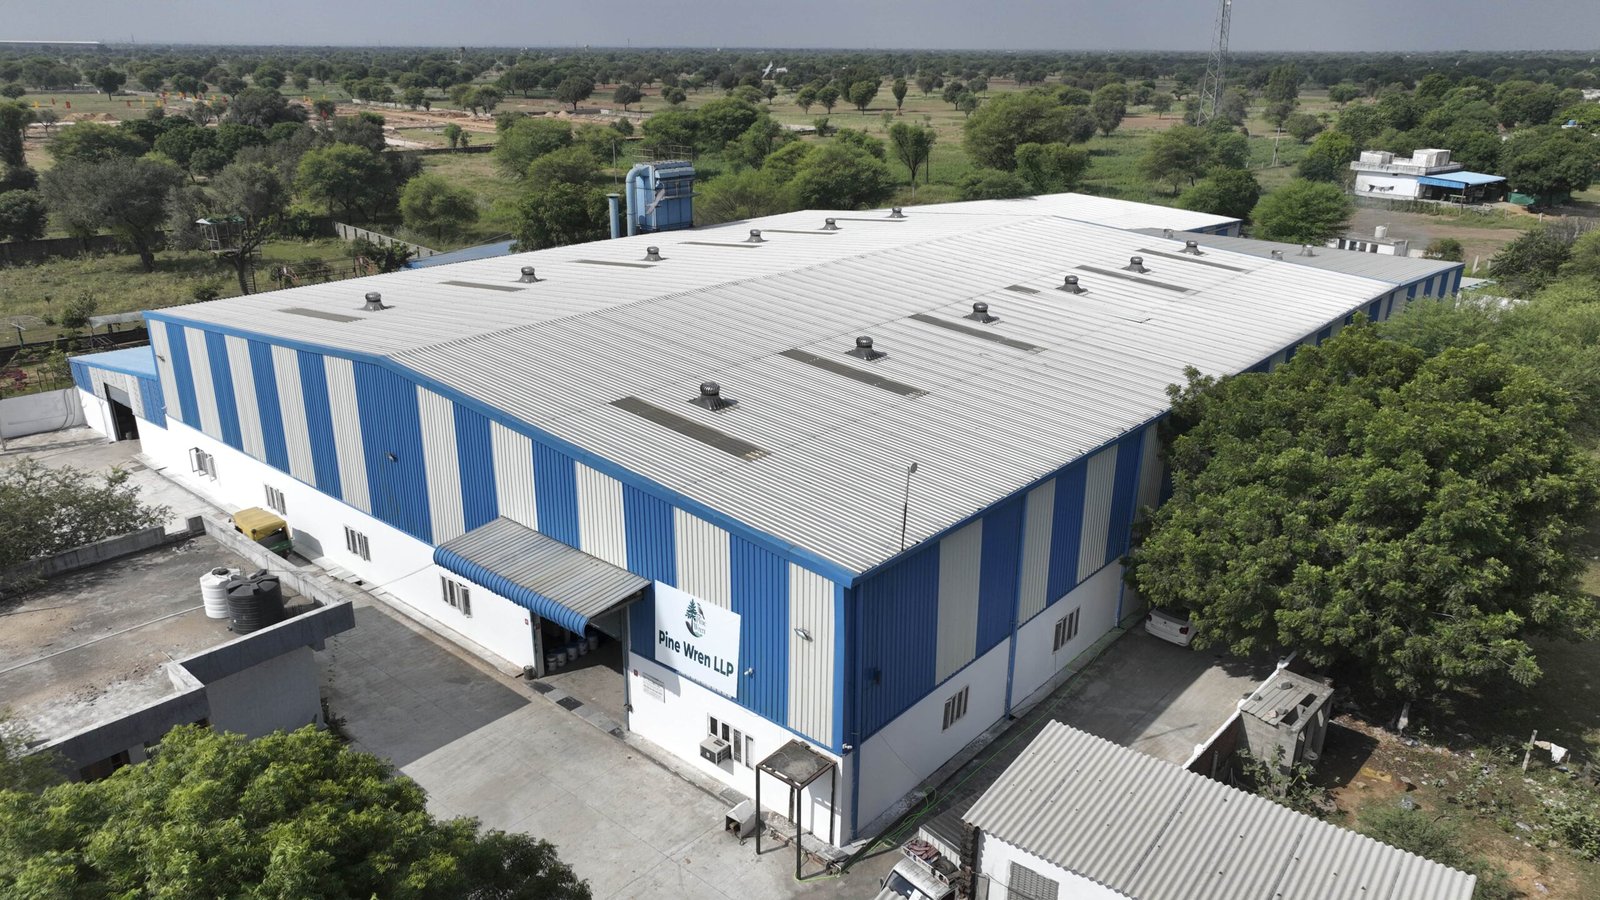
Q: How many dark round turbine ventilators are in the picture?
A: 12